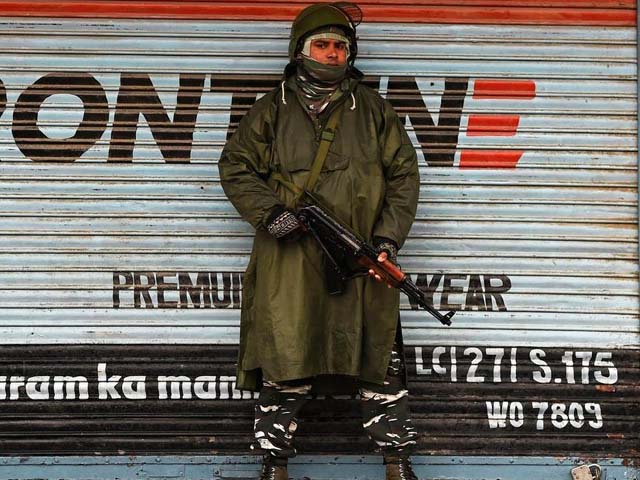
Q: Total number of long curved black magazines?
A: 1